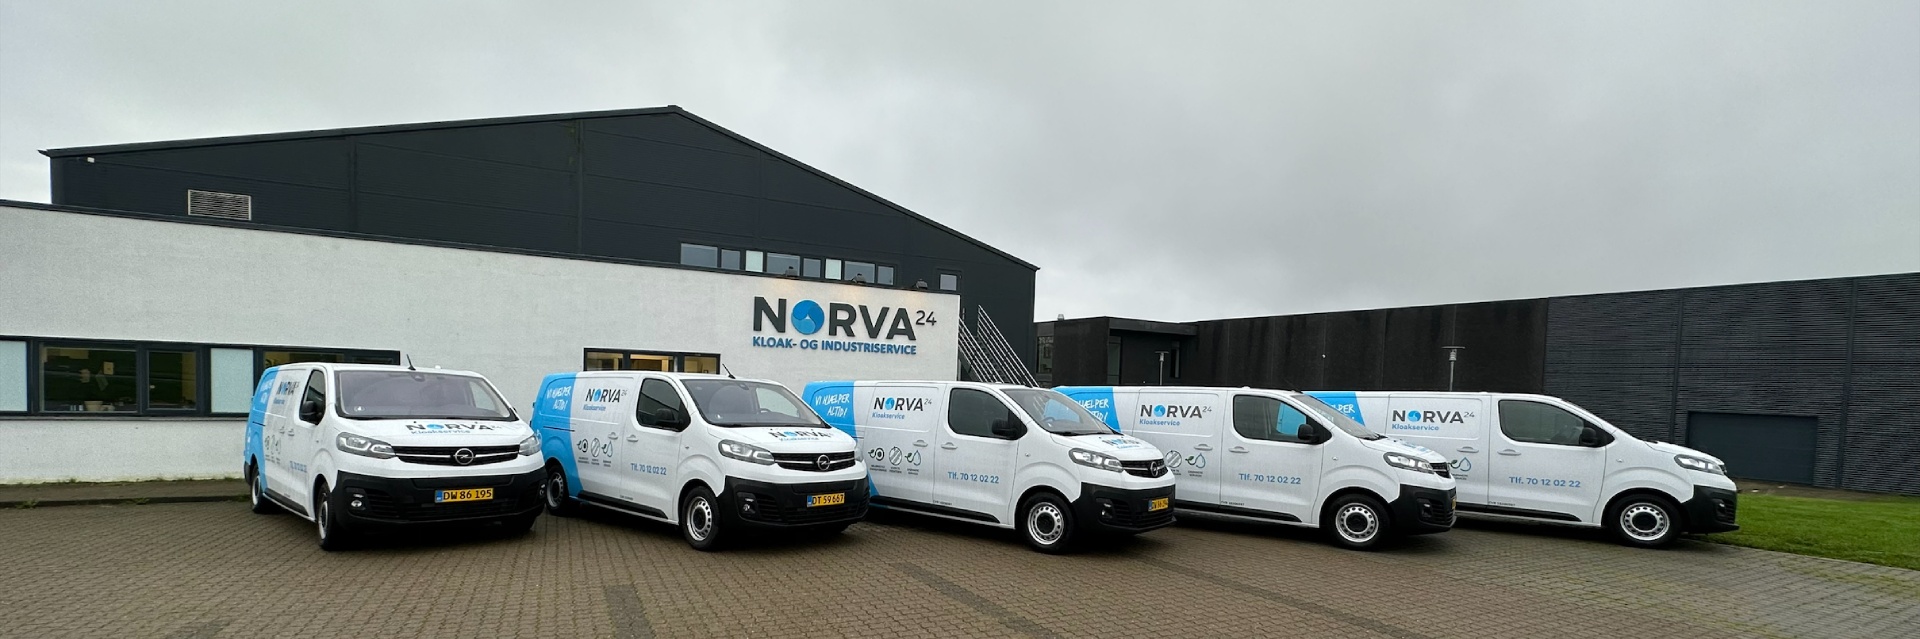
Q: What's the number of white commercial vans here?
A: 5